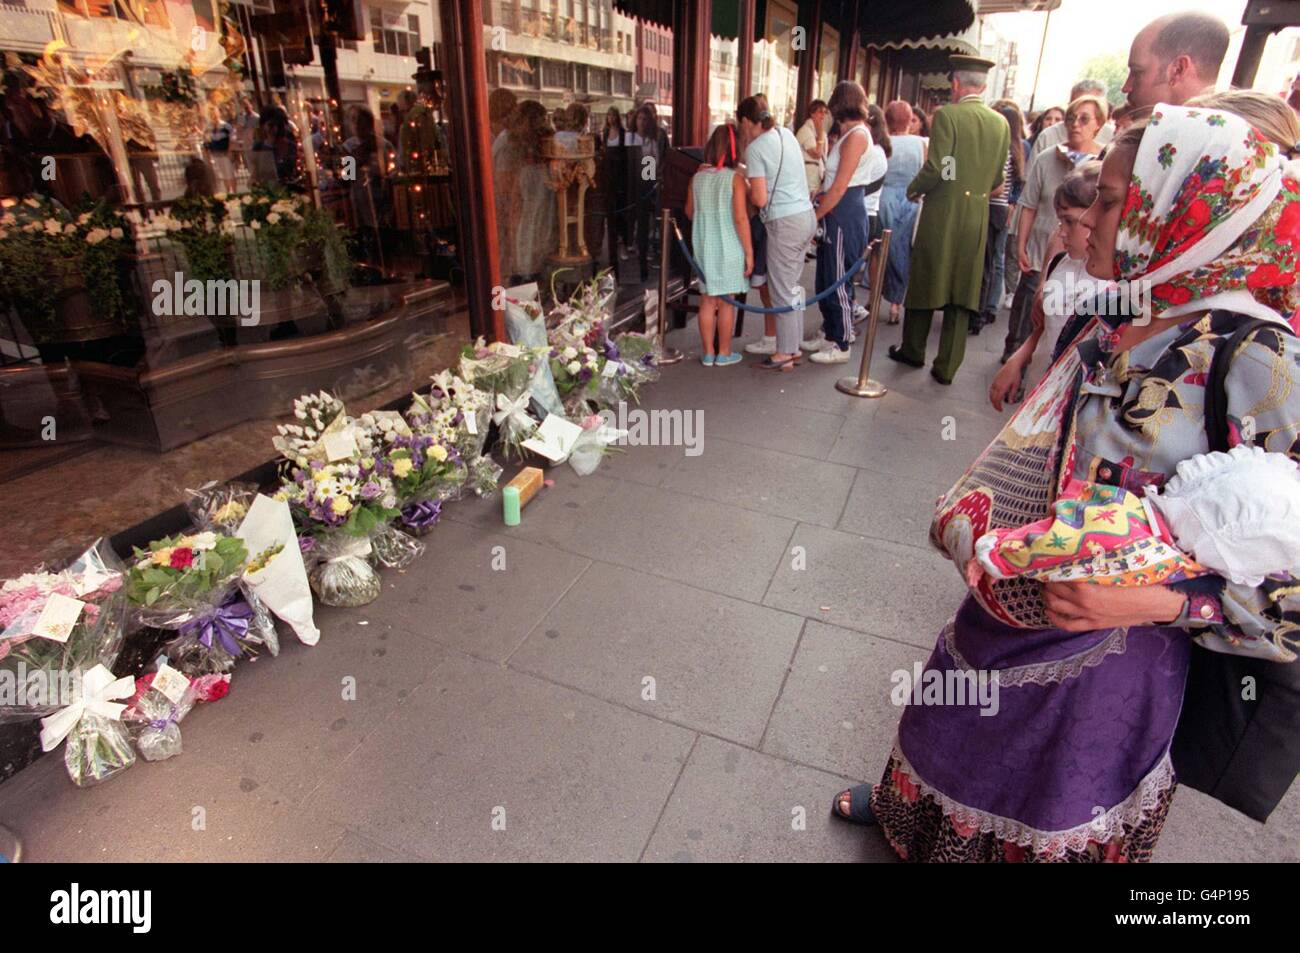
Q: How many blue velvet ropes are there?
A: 1